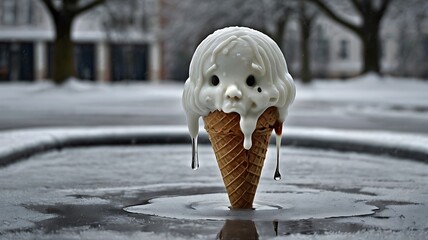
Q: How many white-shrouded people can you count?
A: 0